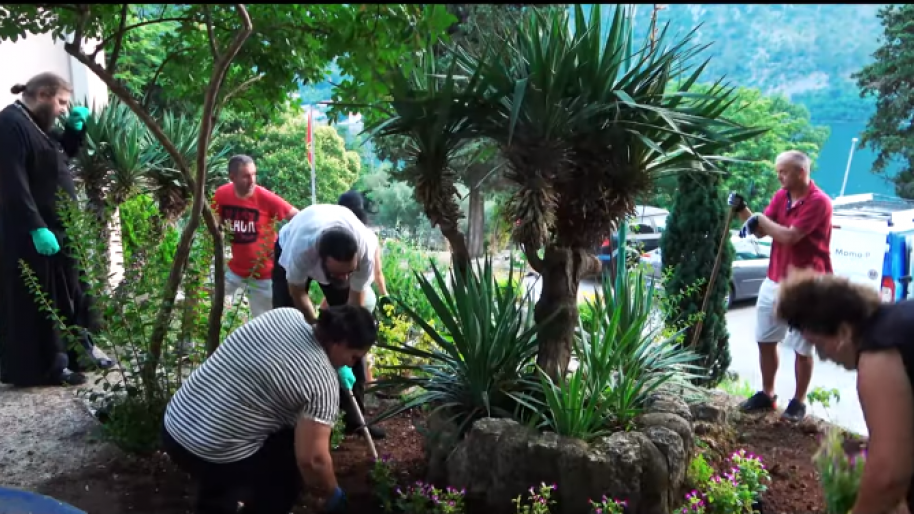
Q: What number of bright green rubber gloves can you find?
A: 3